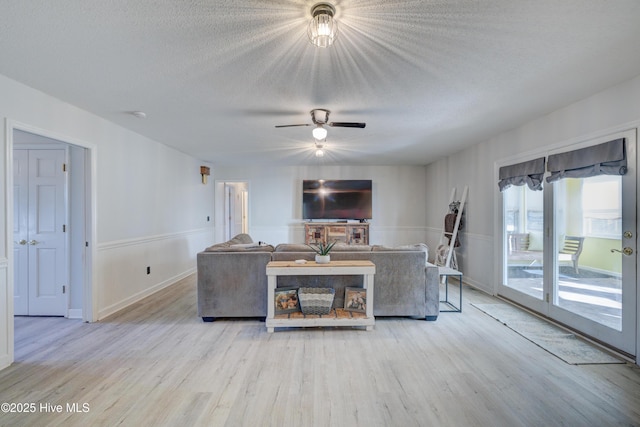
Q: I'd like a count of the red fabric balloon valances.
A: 0